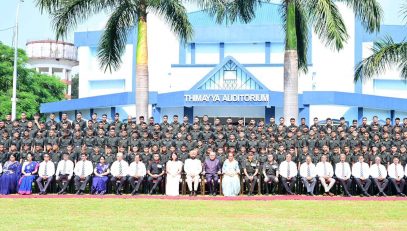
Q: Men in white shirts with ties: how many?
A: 12